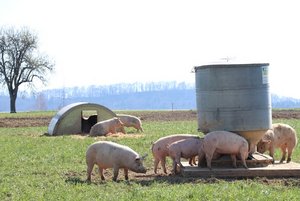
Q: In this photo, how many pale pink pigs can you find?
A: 7